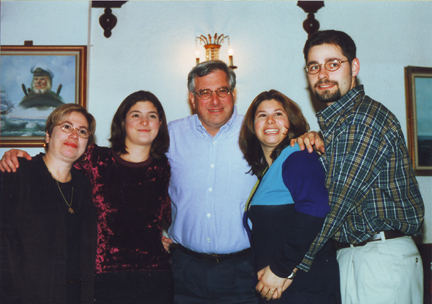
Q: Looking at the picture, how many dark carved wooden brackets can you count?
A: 2